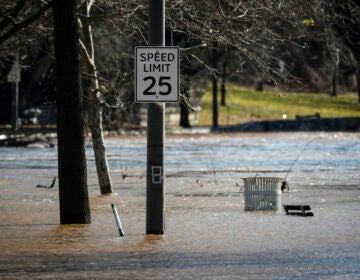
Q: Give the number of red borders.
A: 0